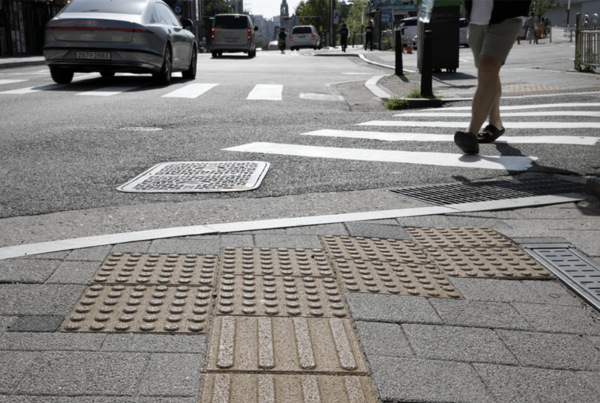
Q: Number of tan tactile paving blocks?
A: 10